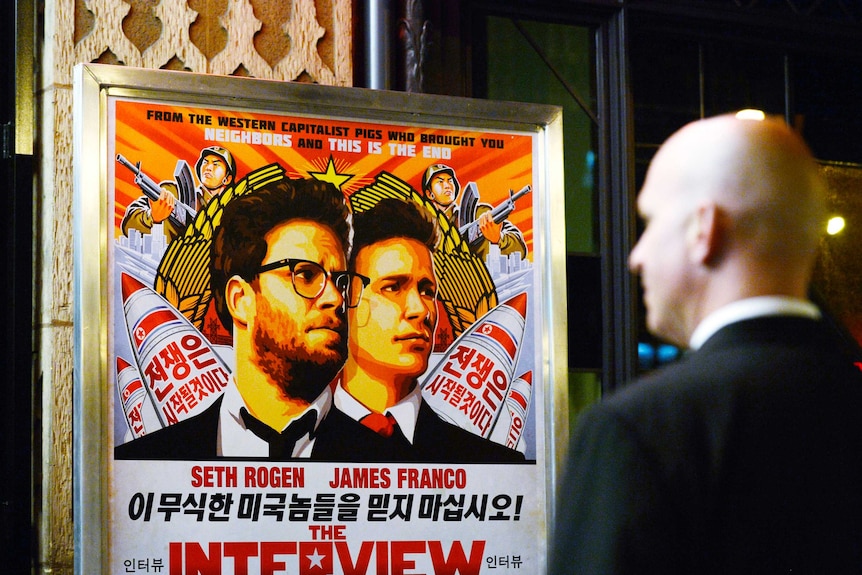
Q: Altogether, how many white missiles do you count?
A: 4